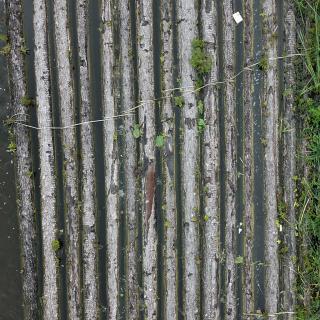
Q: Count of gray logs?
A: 14